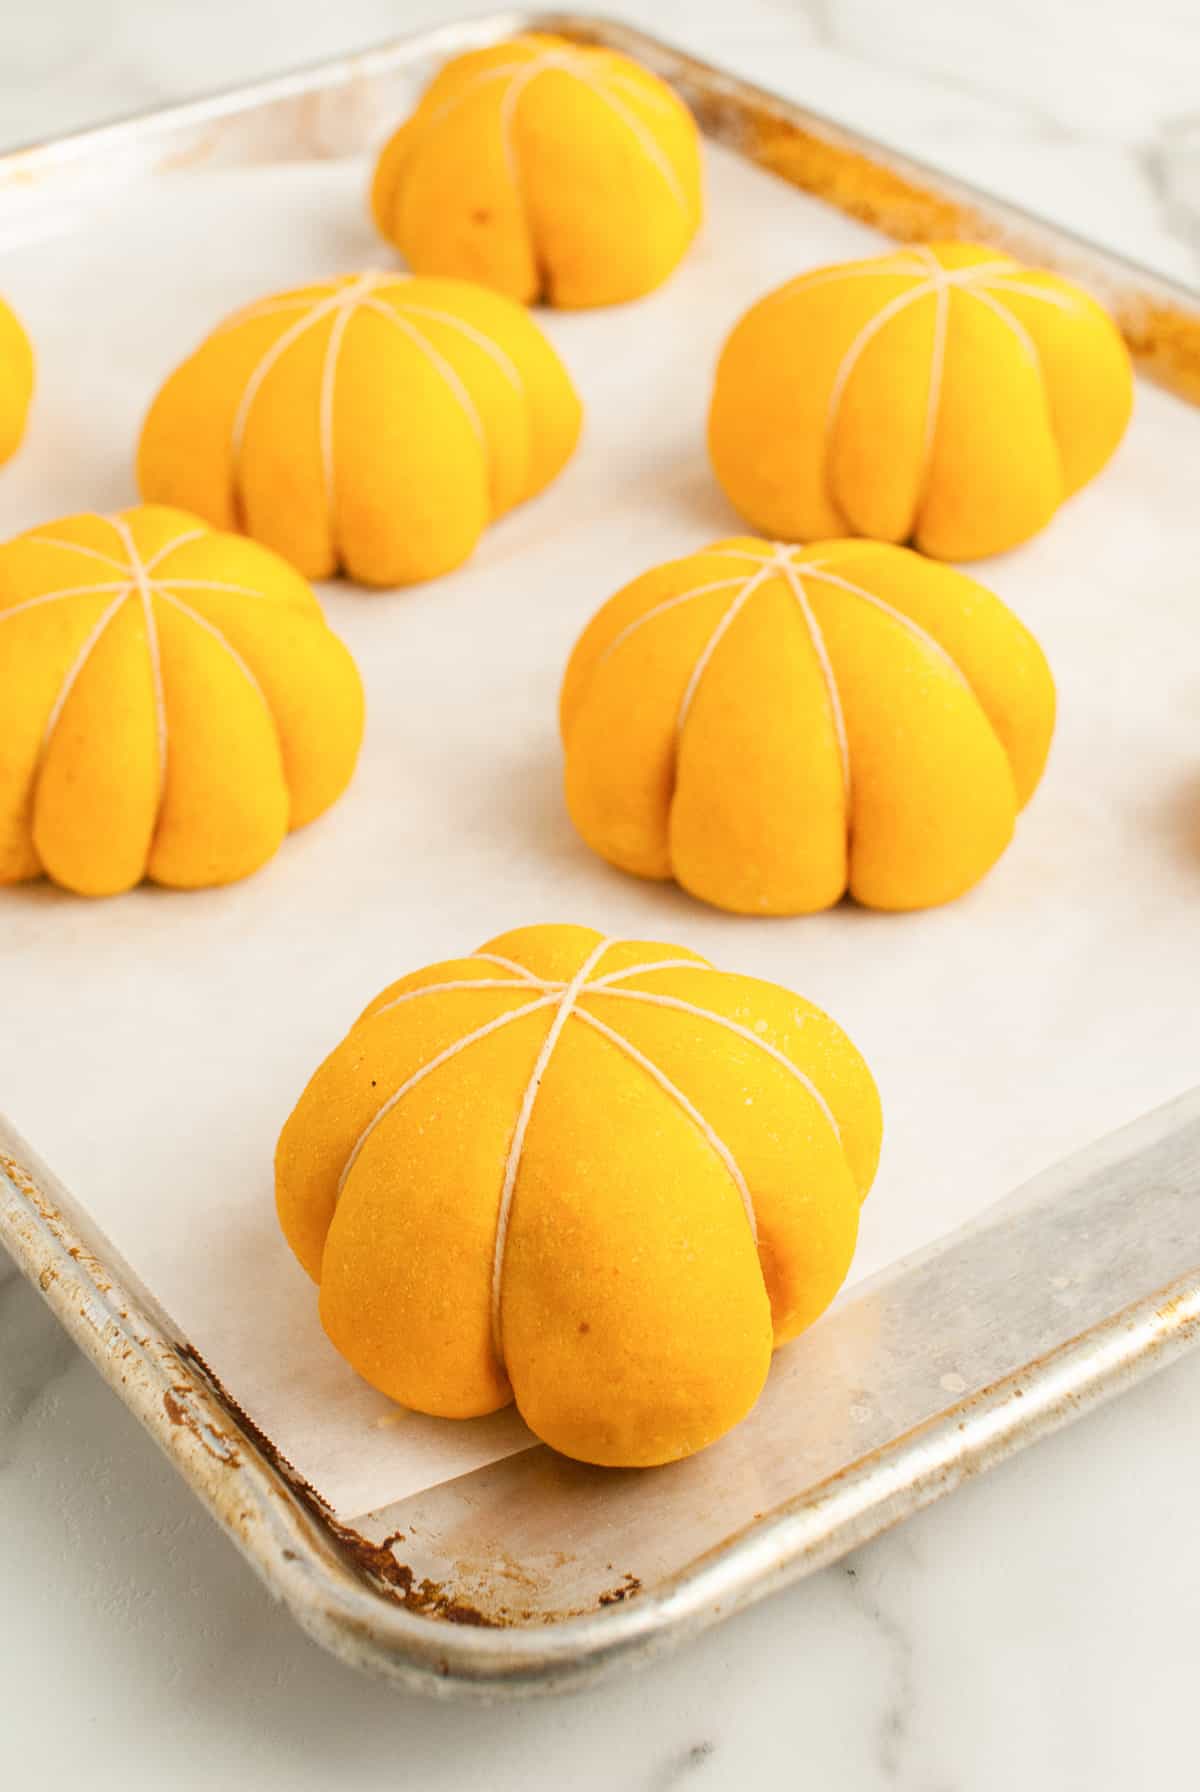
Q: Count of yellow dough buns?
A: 7